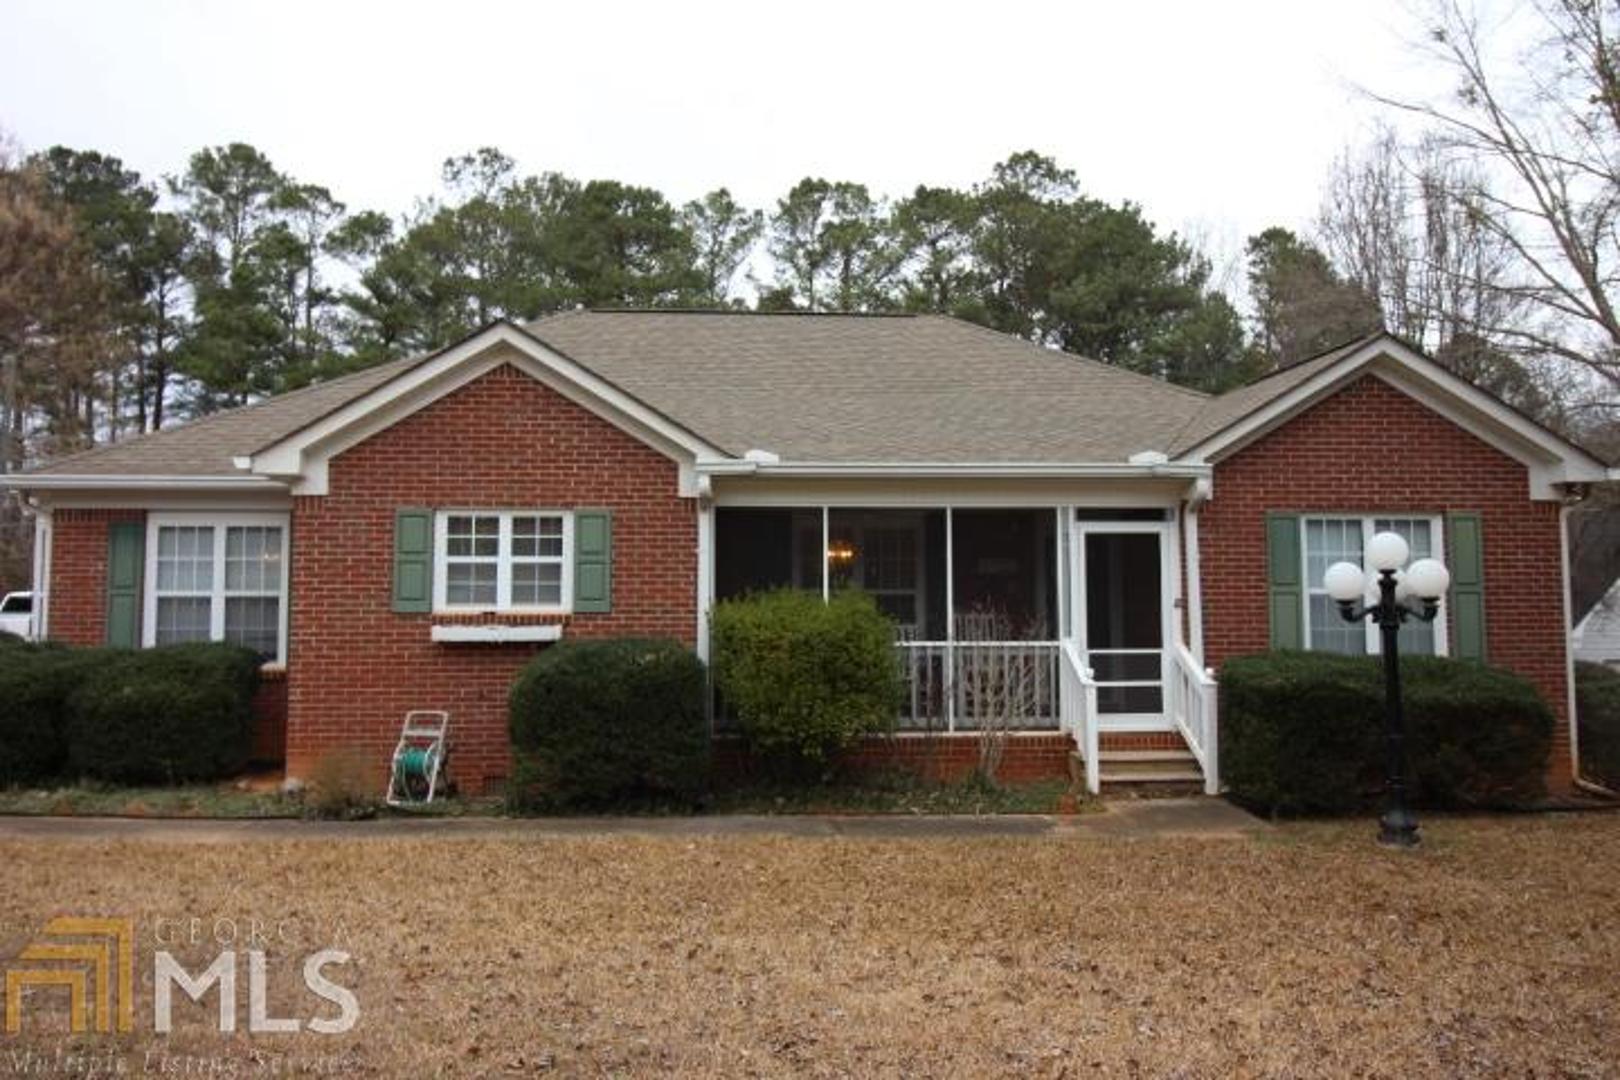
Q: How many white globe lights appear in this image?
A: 4